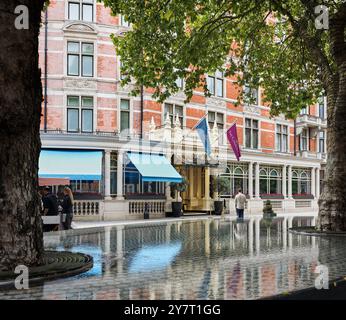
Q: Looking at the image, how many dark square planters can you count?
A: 2